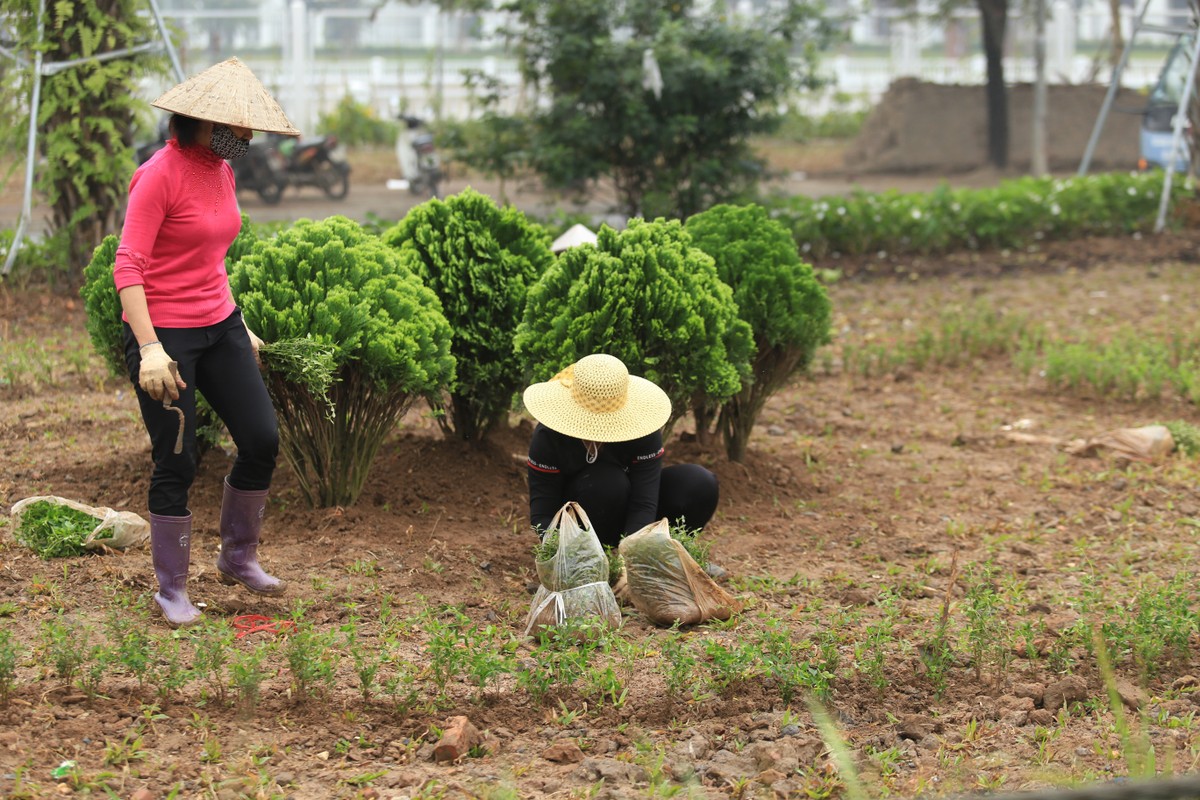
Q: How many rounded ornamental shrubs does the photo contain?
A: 5